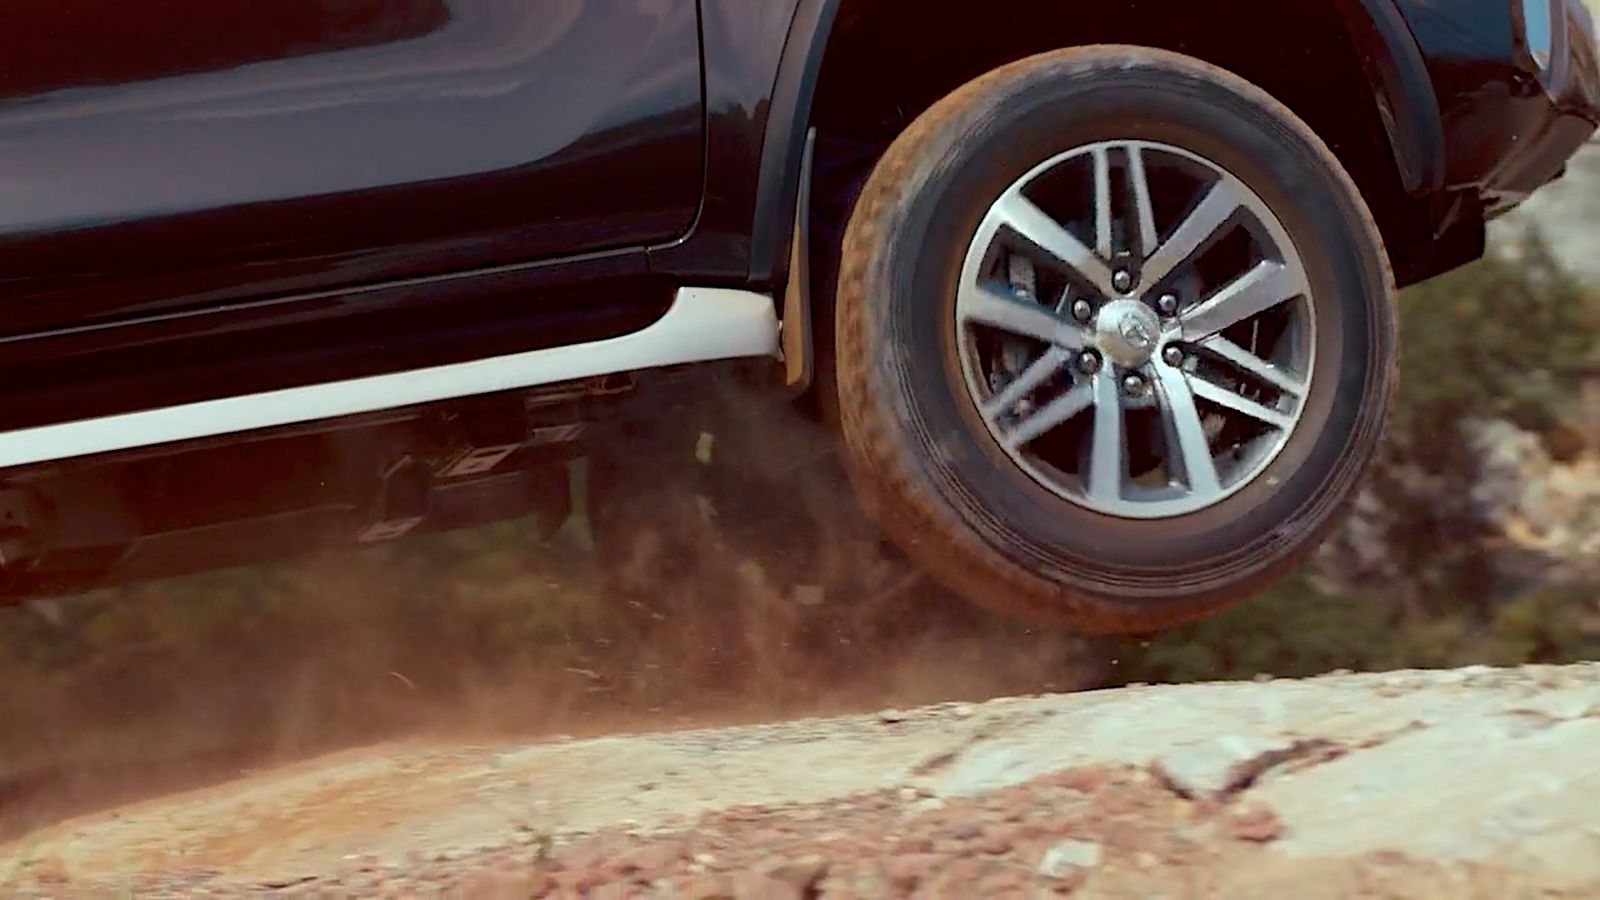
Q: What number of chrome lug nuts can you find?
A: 6